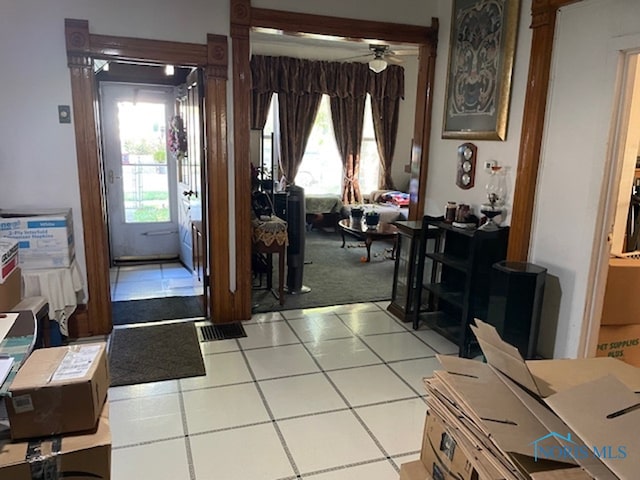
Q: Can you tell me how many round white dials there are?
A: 3